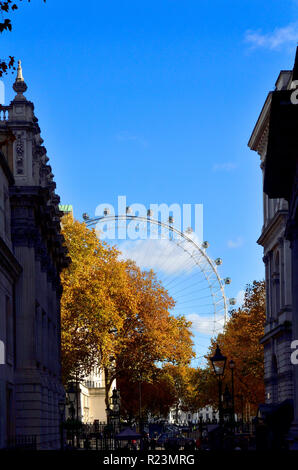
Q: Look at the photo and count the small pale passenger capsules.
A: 10